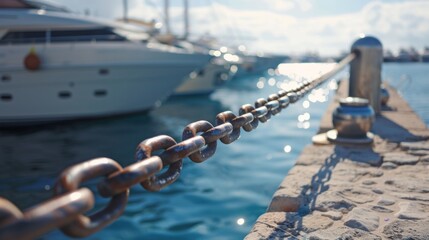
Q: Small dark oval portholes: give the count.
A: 5